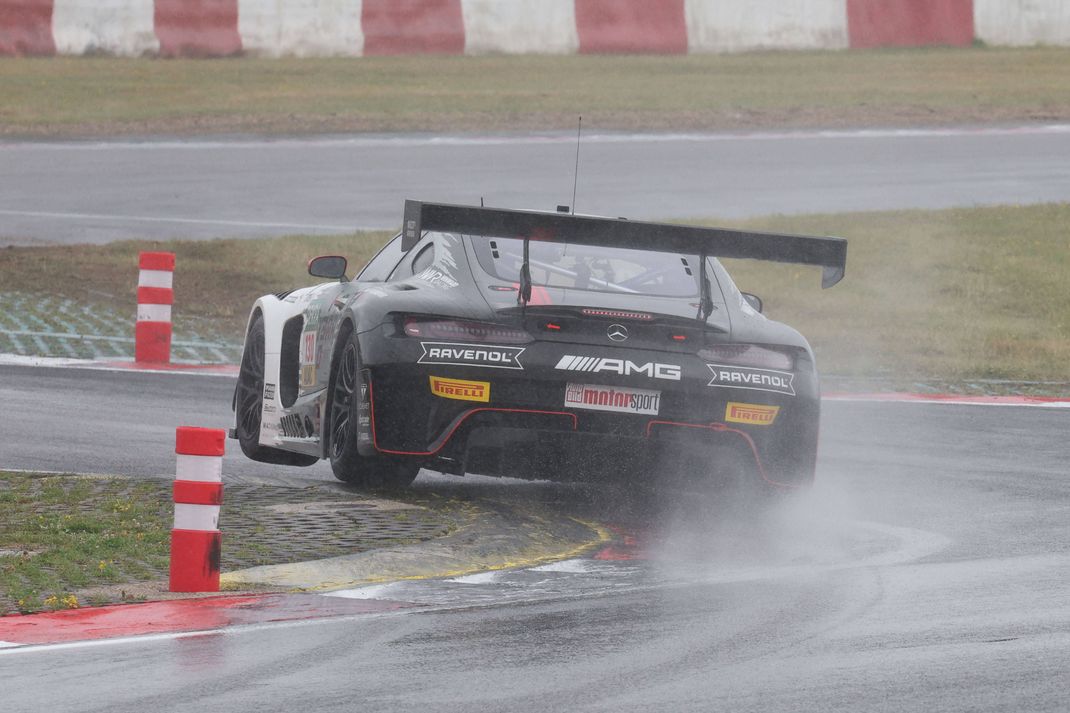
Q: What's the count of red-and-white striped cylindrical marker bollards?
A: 2